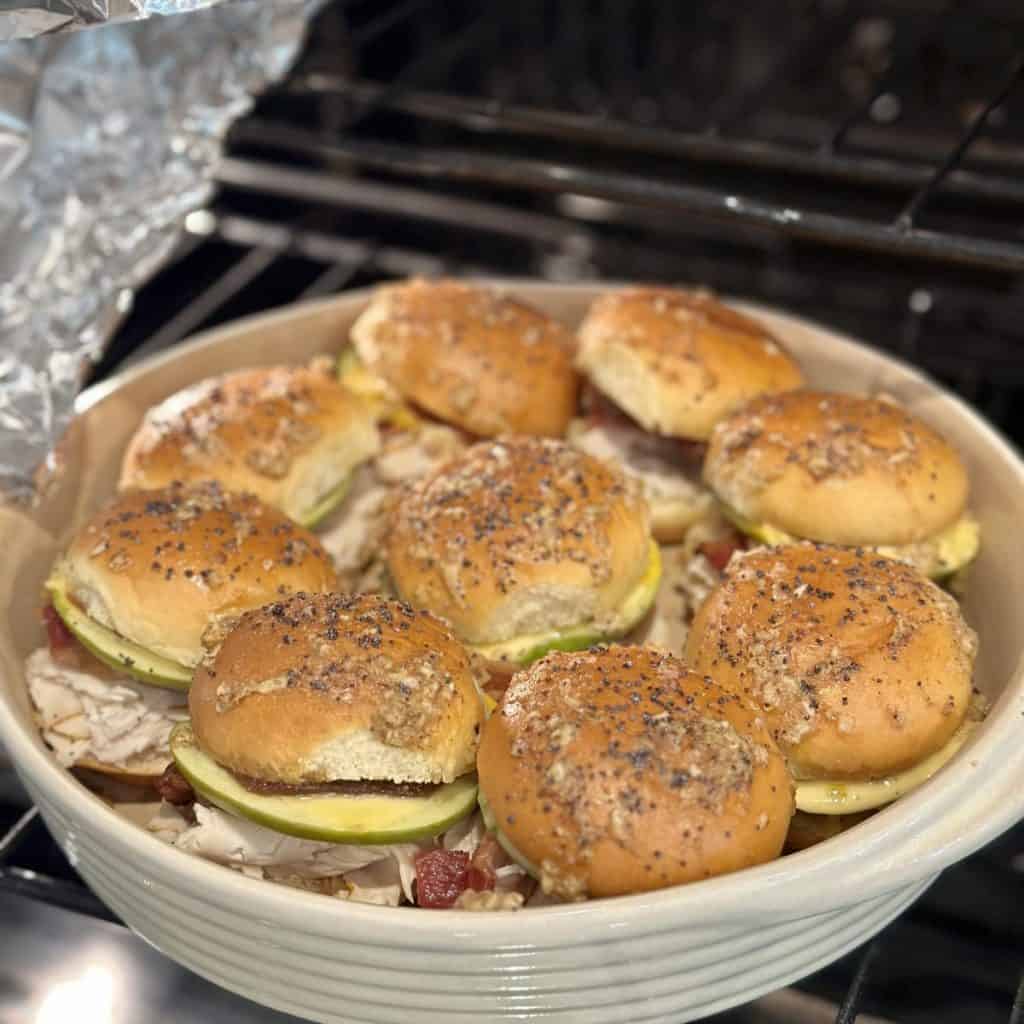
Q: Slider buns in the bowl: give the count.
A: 9